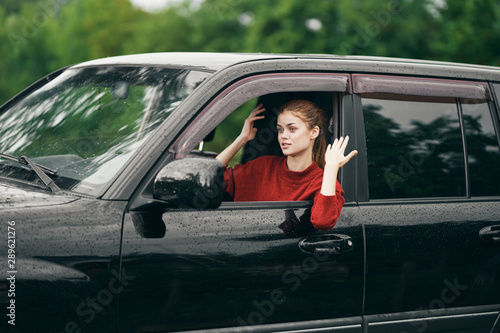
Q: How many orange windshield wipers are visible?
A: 0